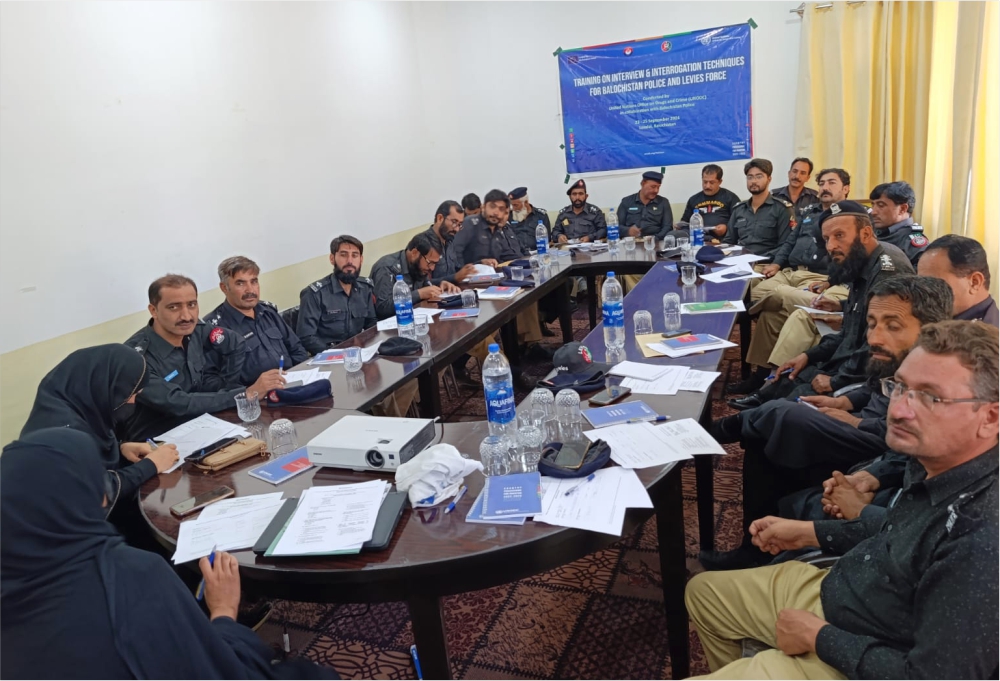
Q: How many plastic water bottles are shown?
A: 6